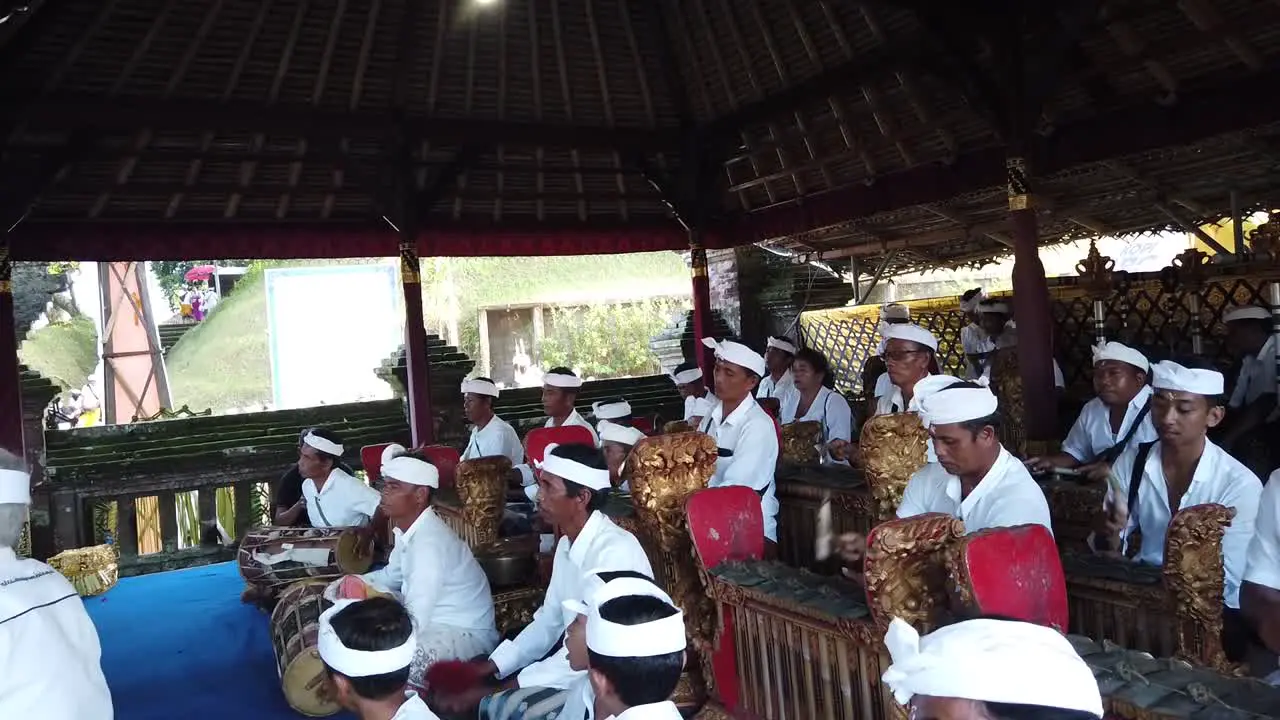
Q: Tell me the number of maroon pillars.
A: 4